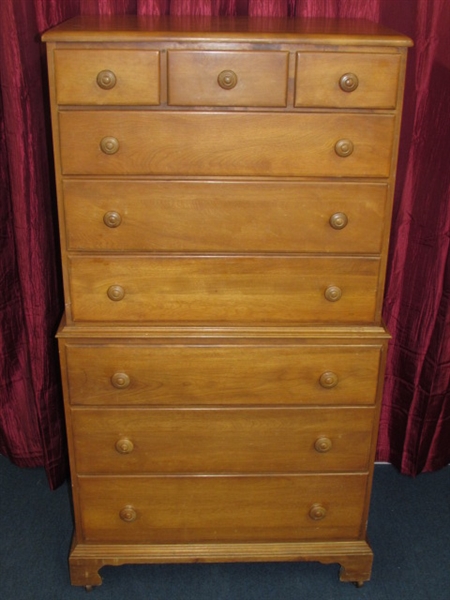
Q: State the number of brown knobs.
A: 15